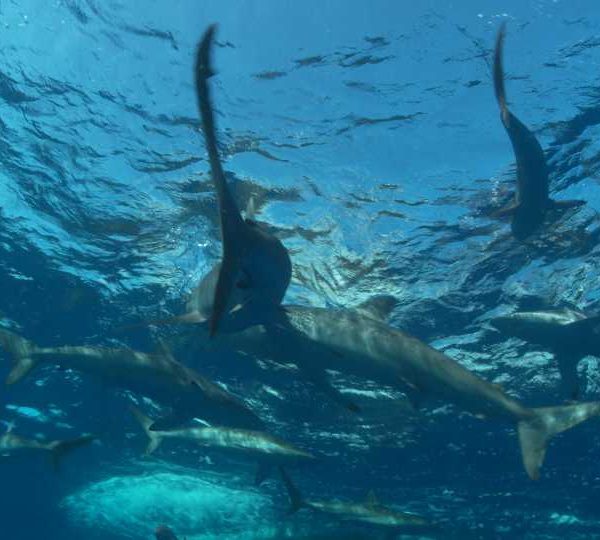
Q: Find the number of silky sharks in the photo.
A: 8